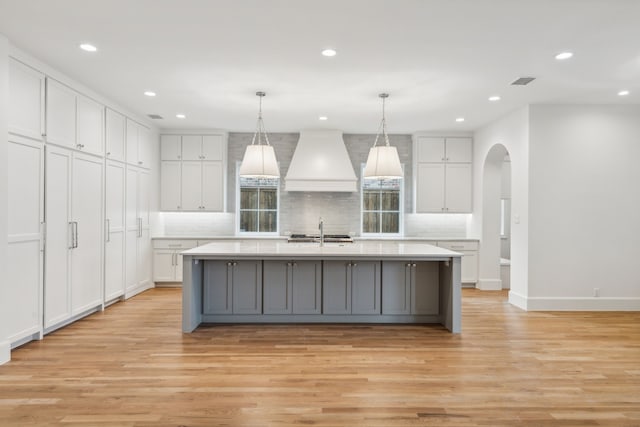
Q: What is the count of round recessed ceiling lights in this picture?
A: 9